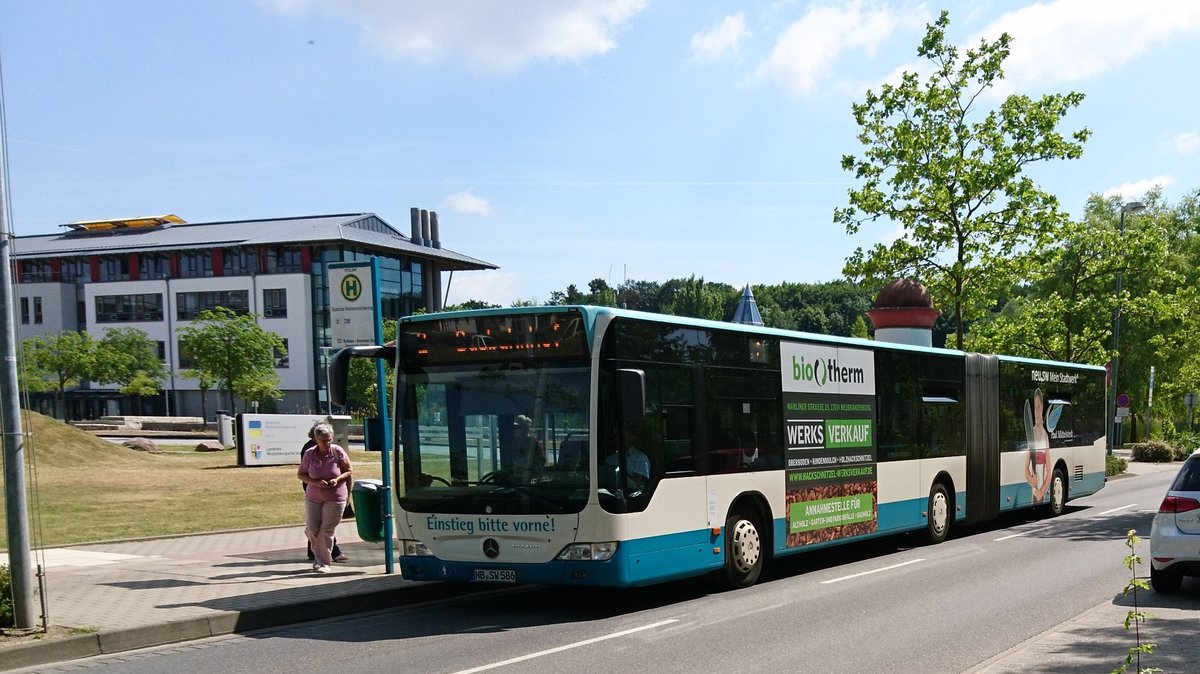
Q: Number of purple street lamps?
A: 0